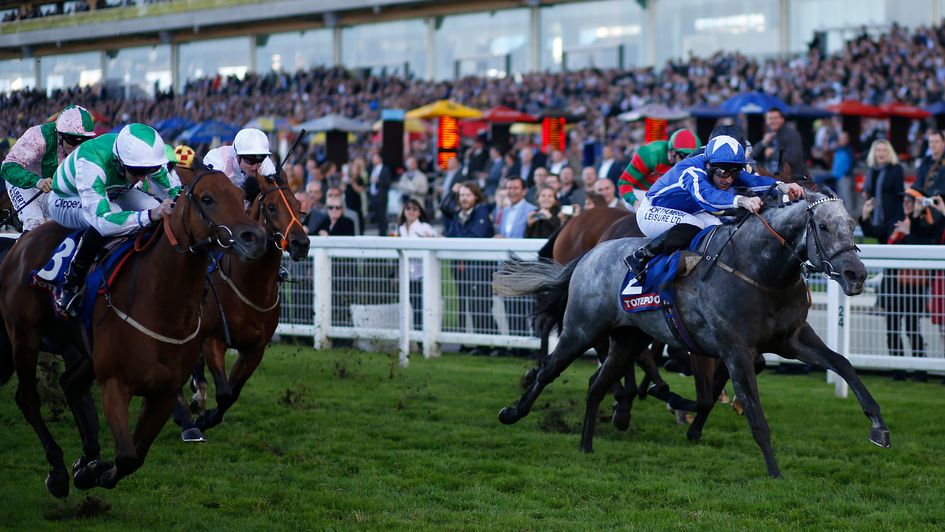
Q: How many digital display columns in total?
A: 3